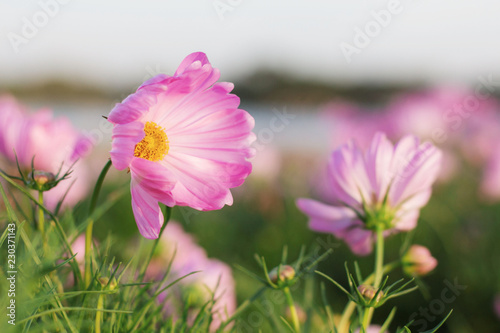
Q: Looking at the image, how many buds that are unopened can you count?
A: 5